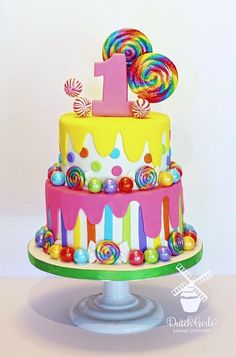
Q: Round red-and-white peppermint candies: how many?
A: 3